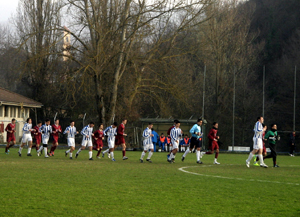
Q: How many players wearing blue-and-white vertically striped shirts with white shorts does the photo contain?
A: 8